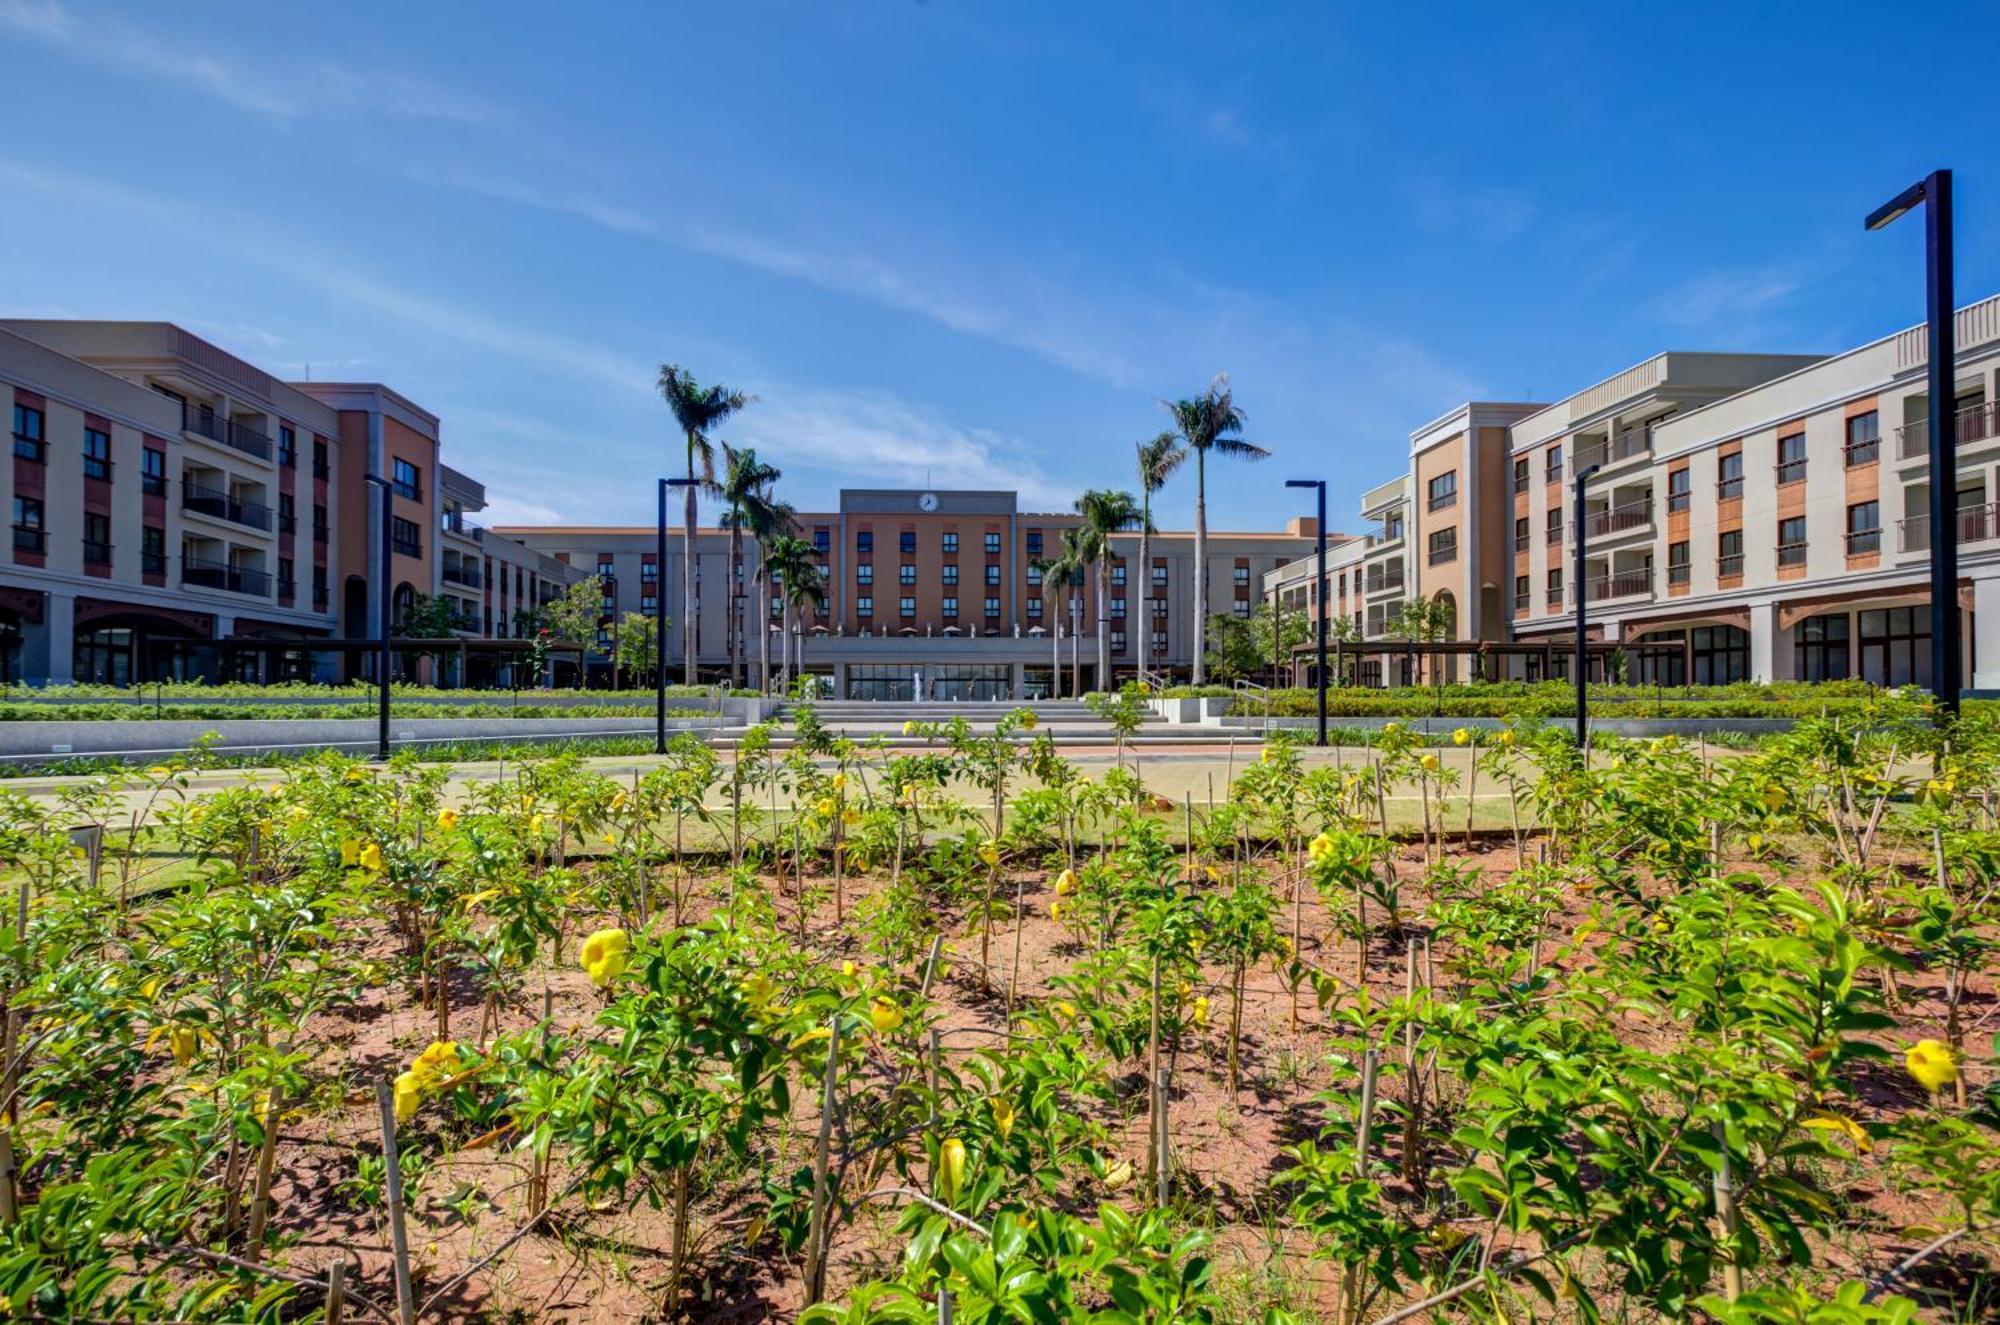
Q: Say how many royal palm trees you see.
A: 10